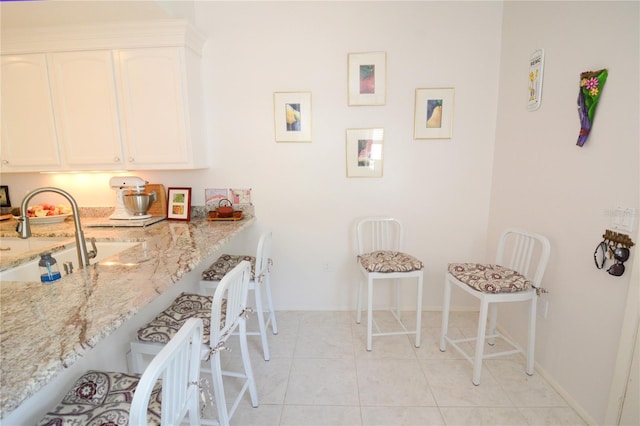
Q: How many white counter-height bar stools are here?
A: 5